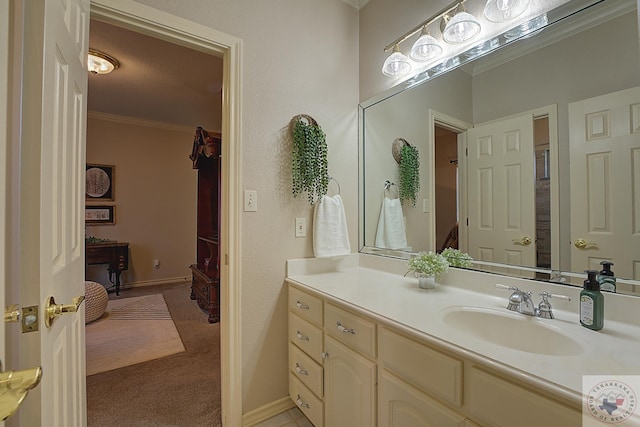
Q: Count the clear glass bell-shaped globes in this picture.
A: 4